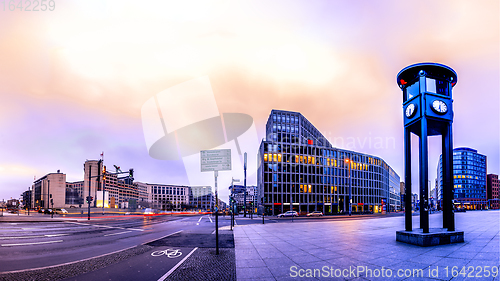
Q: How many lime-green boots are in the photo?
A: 0